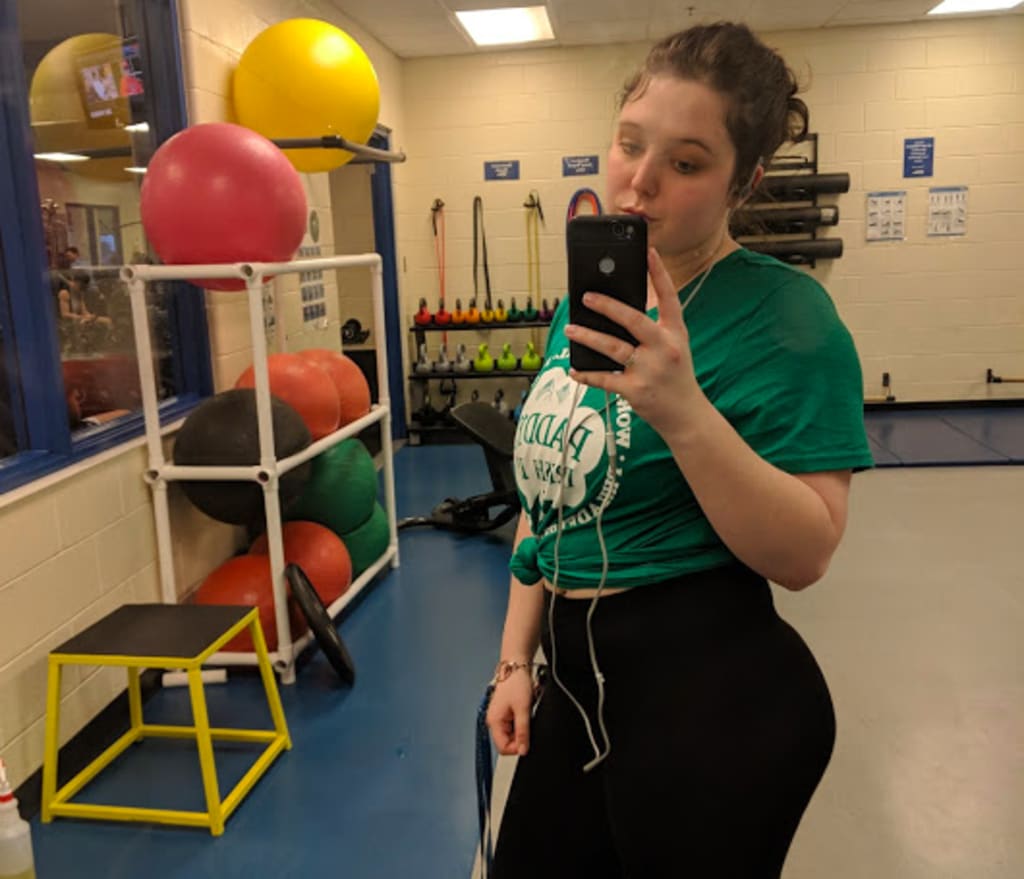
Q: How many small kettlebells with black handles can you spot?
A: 10